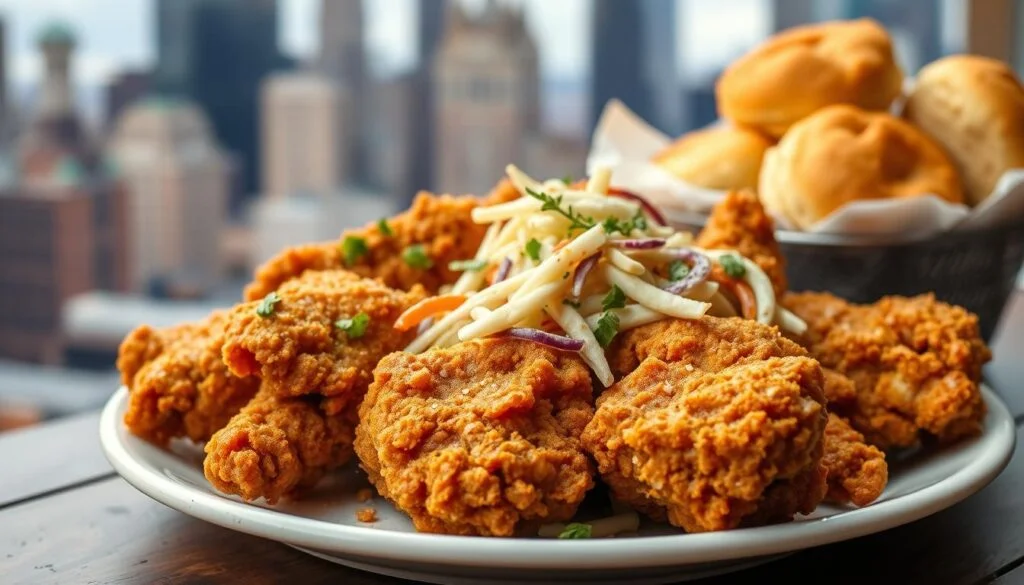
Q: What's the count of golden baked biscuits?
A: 4